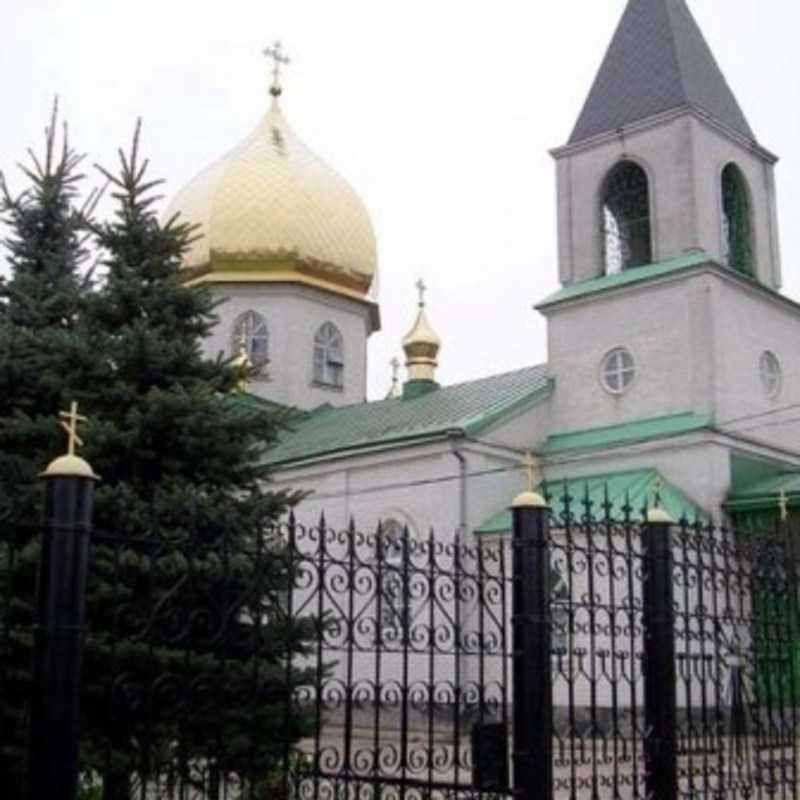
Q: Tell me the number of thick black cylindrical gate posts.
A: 3